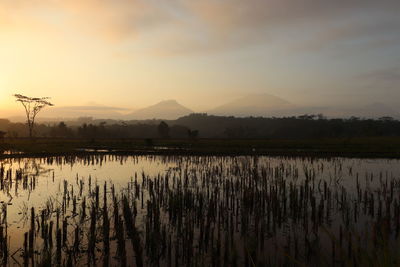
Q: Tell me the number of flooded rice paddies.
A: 1